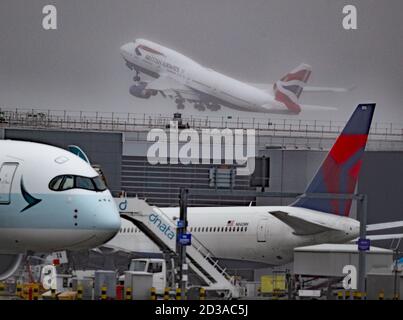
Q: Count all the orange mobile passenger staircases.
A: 0